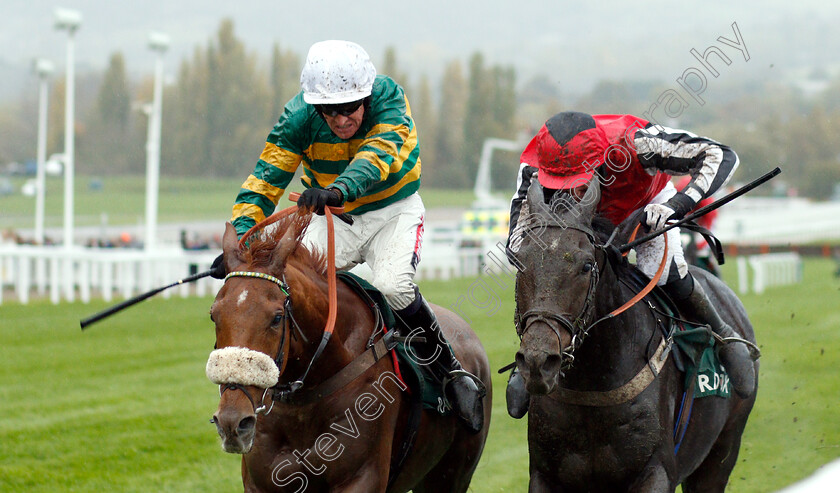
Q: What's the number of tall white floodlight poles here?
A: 3